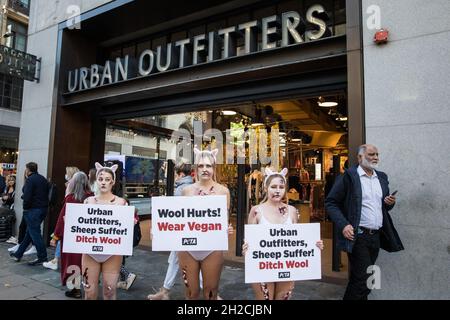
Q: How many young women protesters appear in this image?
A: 3